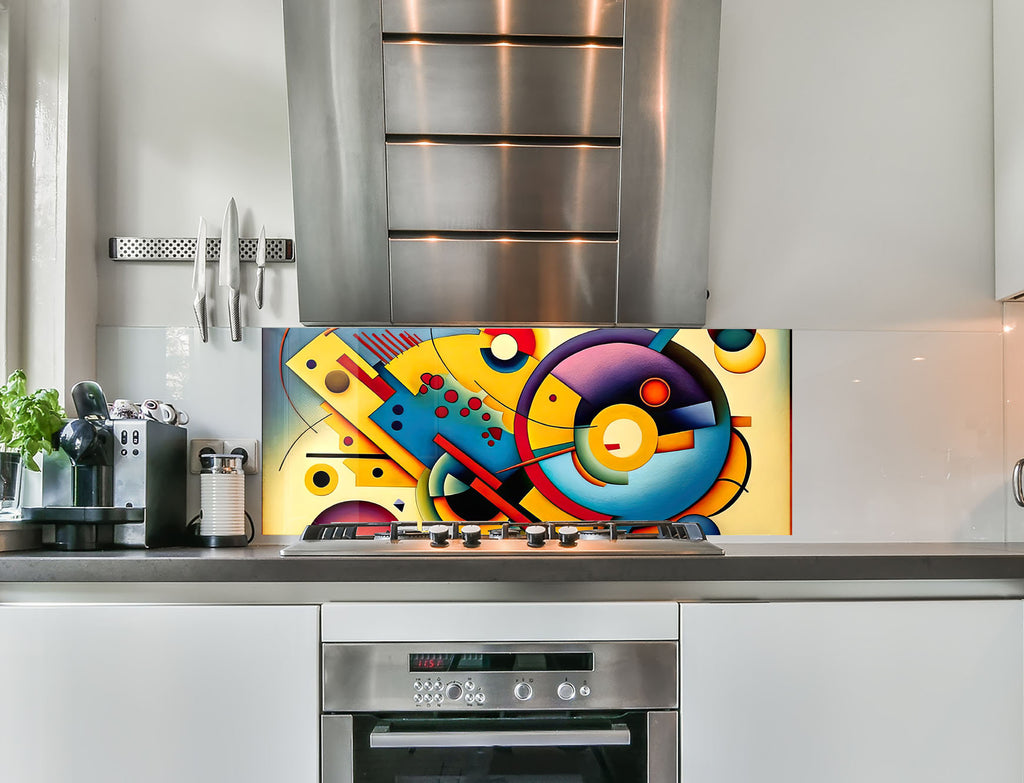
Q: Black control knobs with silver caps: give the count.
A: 4